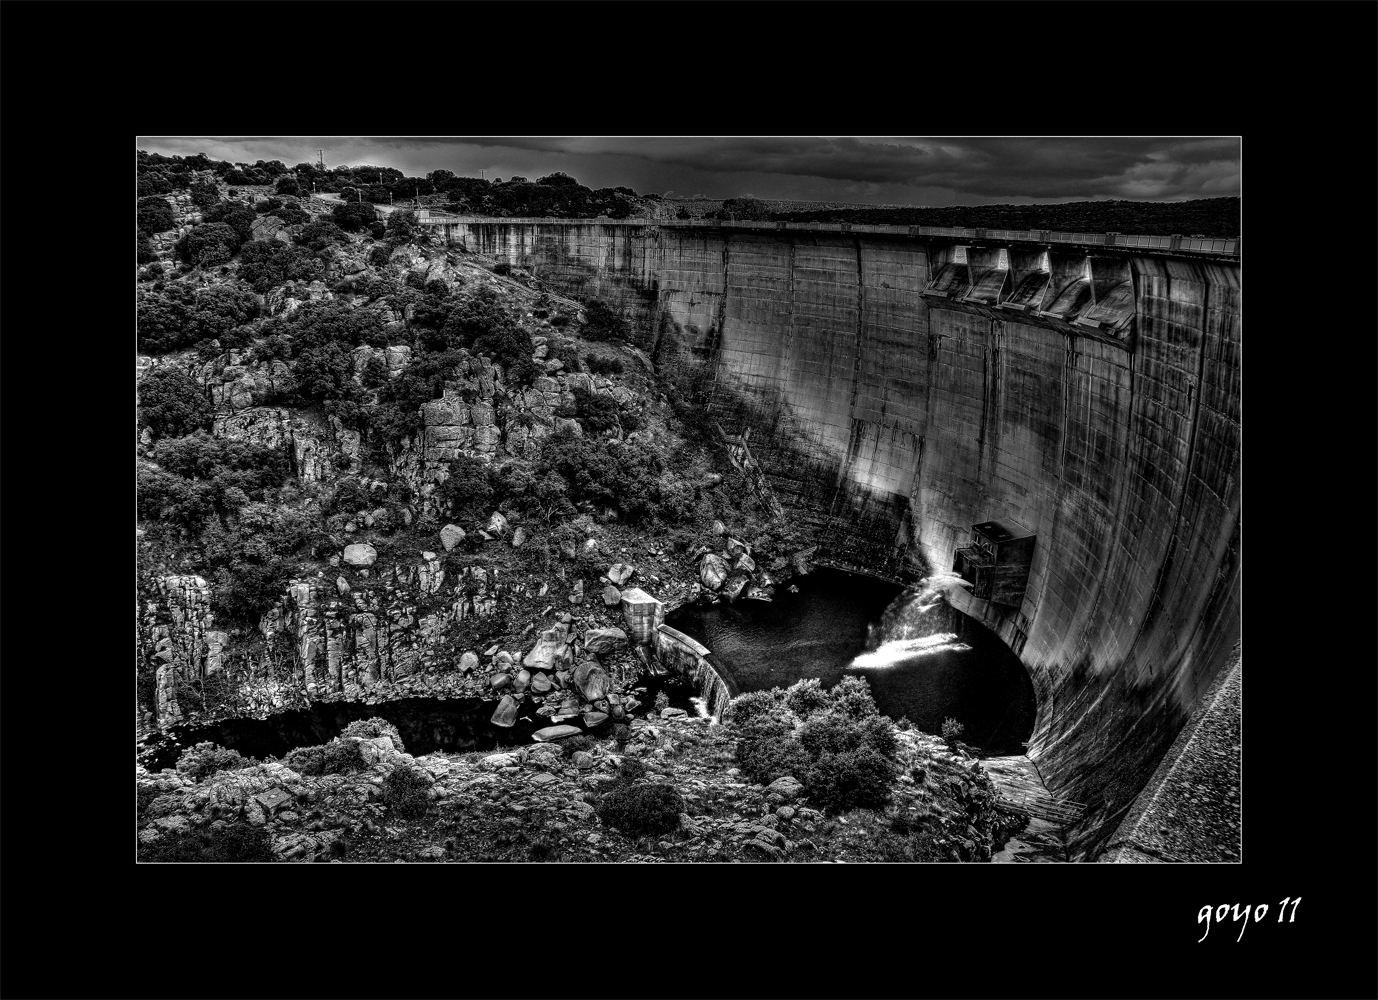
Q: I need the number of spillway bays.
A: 5